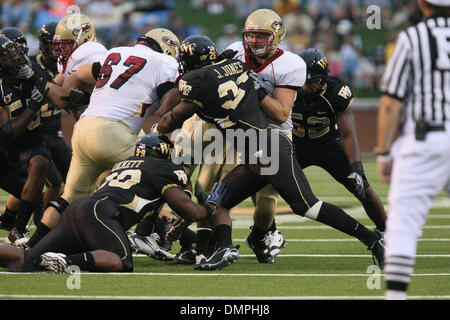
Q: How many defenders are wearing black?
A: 6